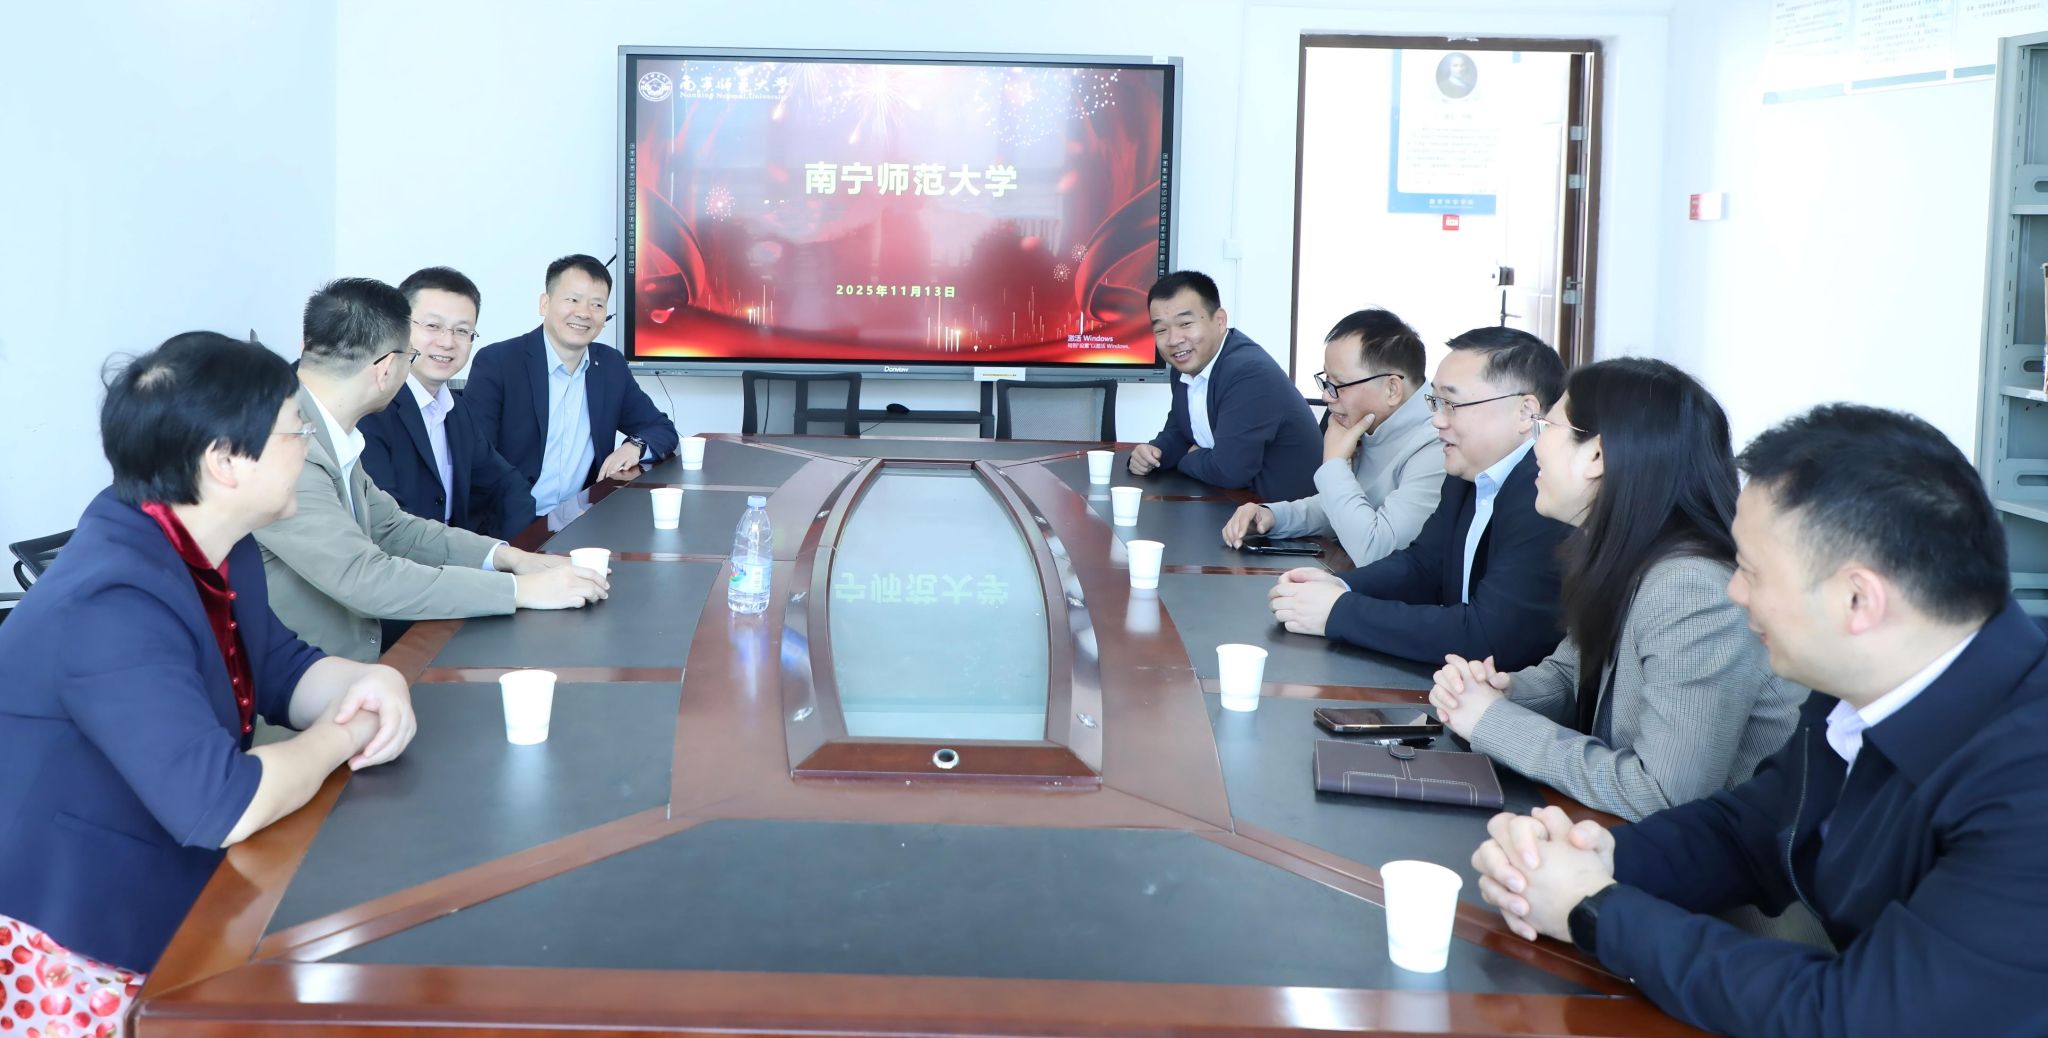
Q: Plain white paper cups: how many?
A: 9